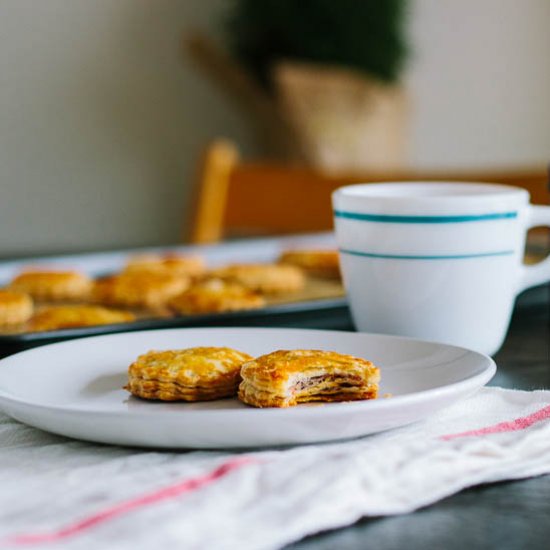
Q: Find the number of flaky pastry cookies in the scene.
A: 10